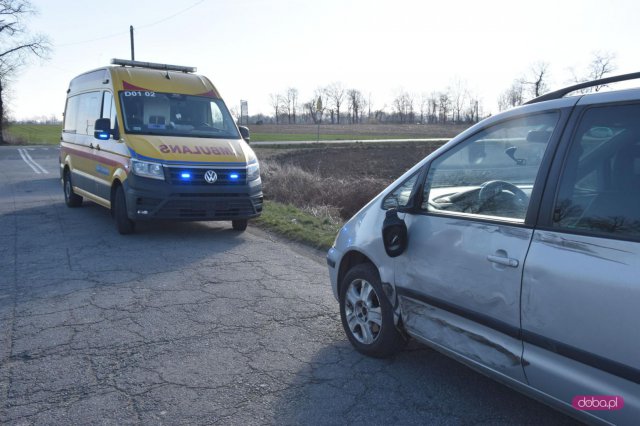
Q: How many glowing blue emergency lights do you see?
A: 3